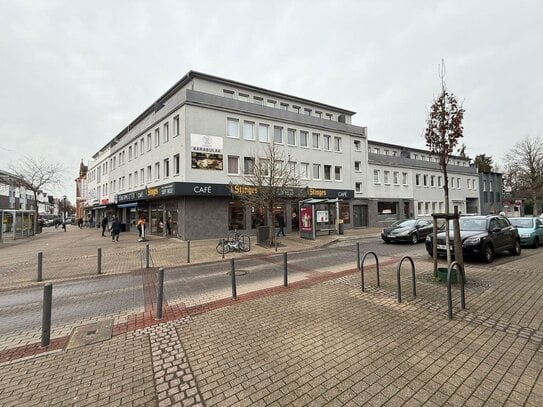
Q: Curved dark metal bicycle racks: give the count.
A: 3